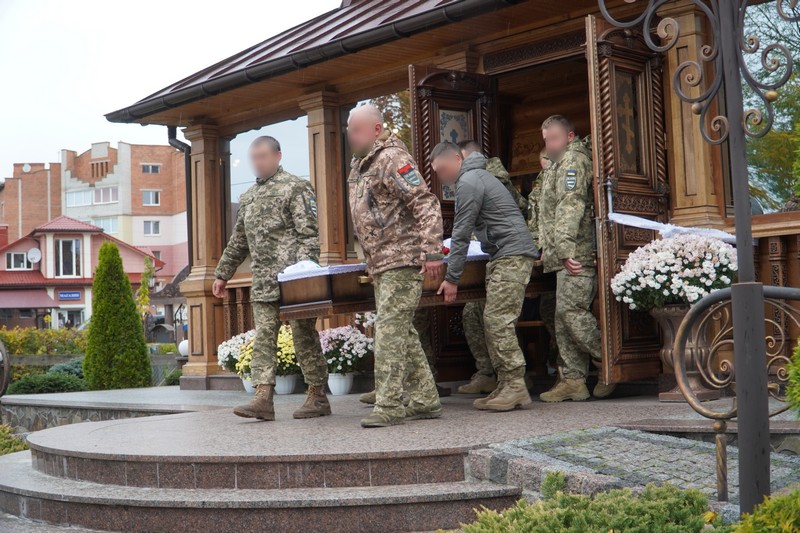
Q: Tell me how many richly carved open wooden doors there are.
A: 2